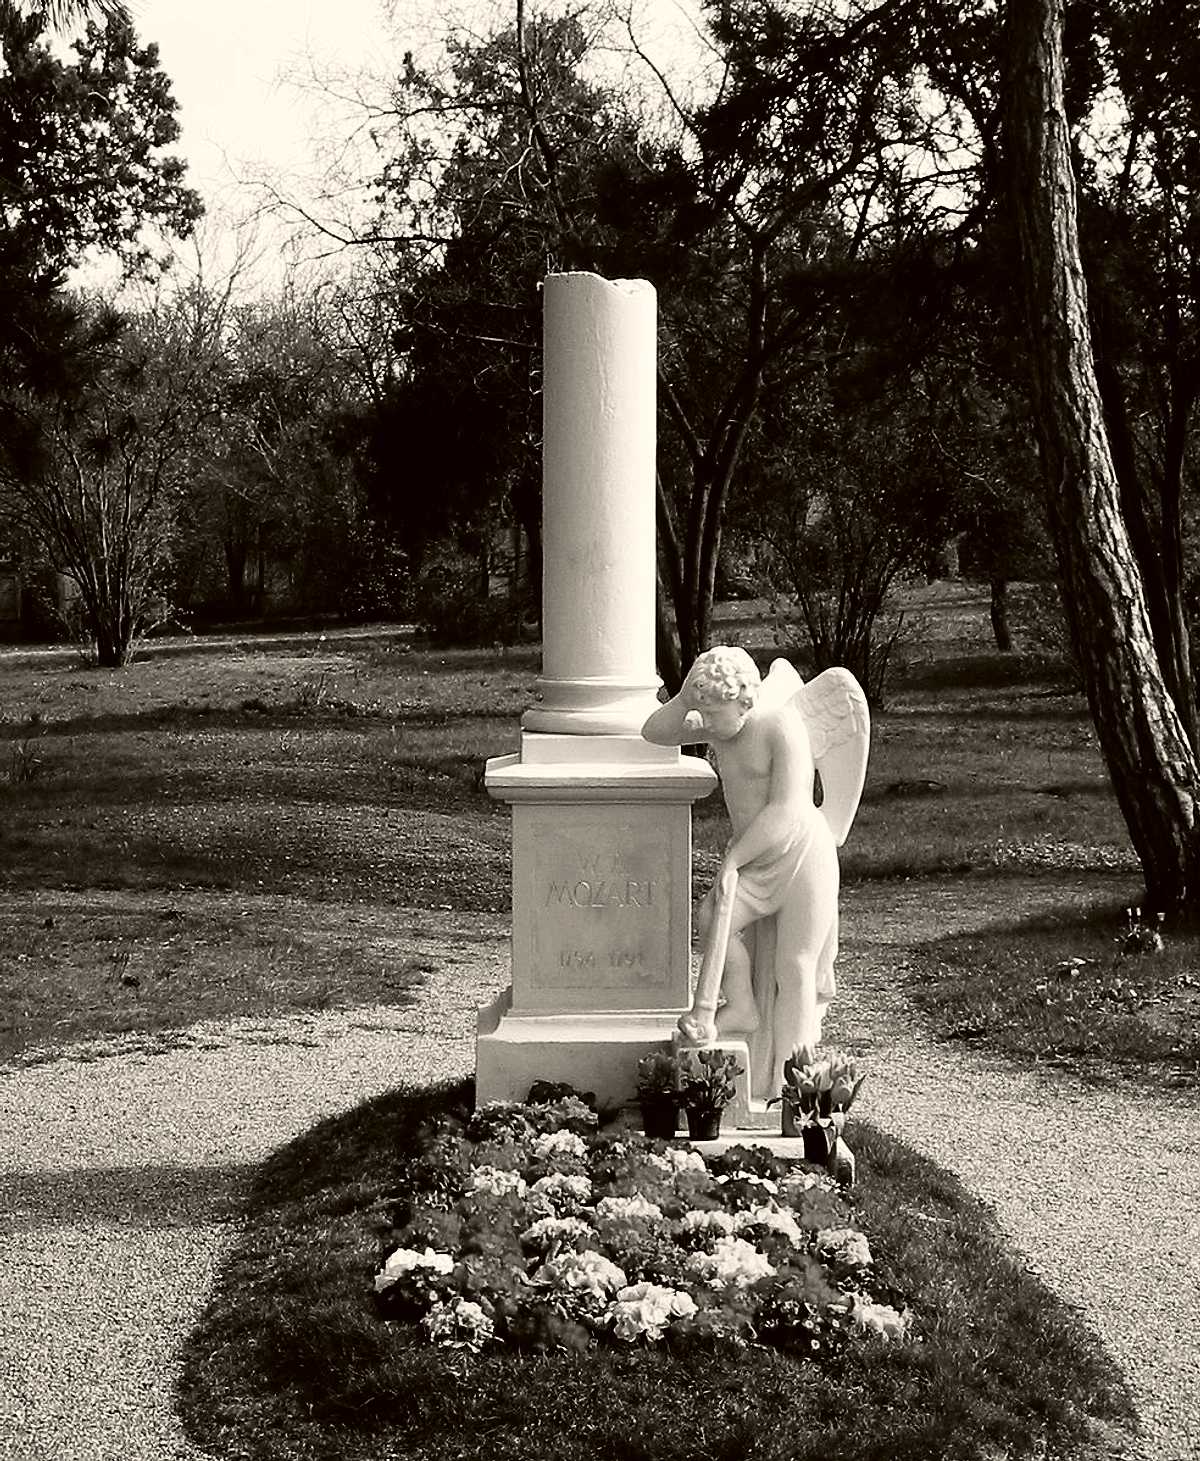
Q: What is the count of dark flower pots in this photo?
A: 3